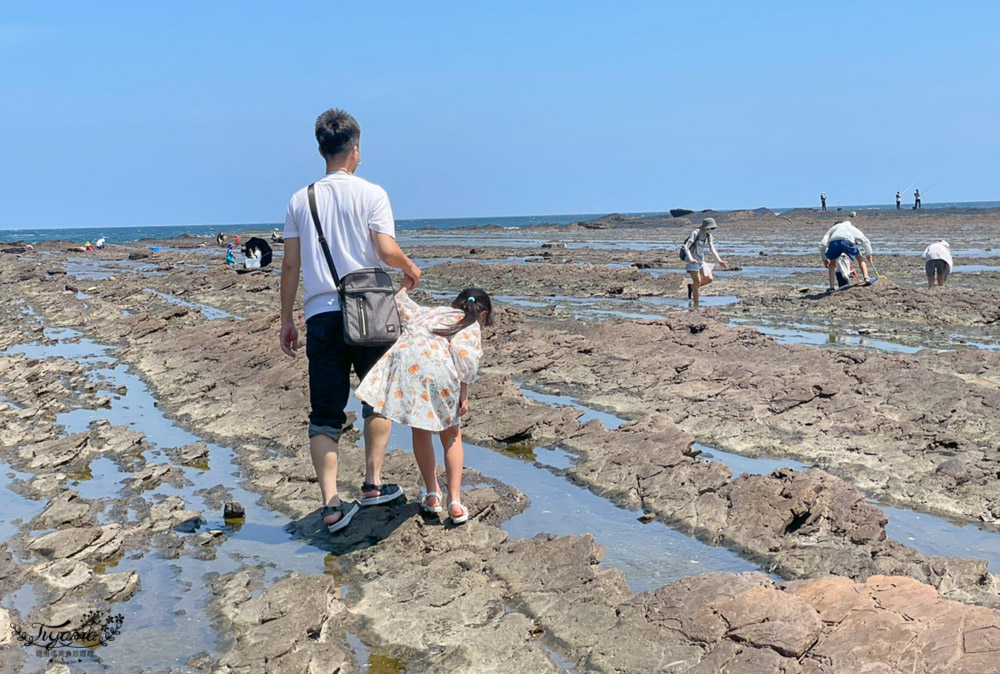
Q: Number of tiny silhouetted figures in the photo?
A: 3